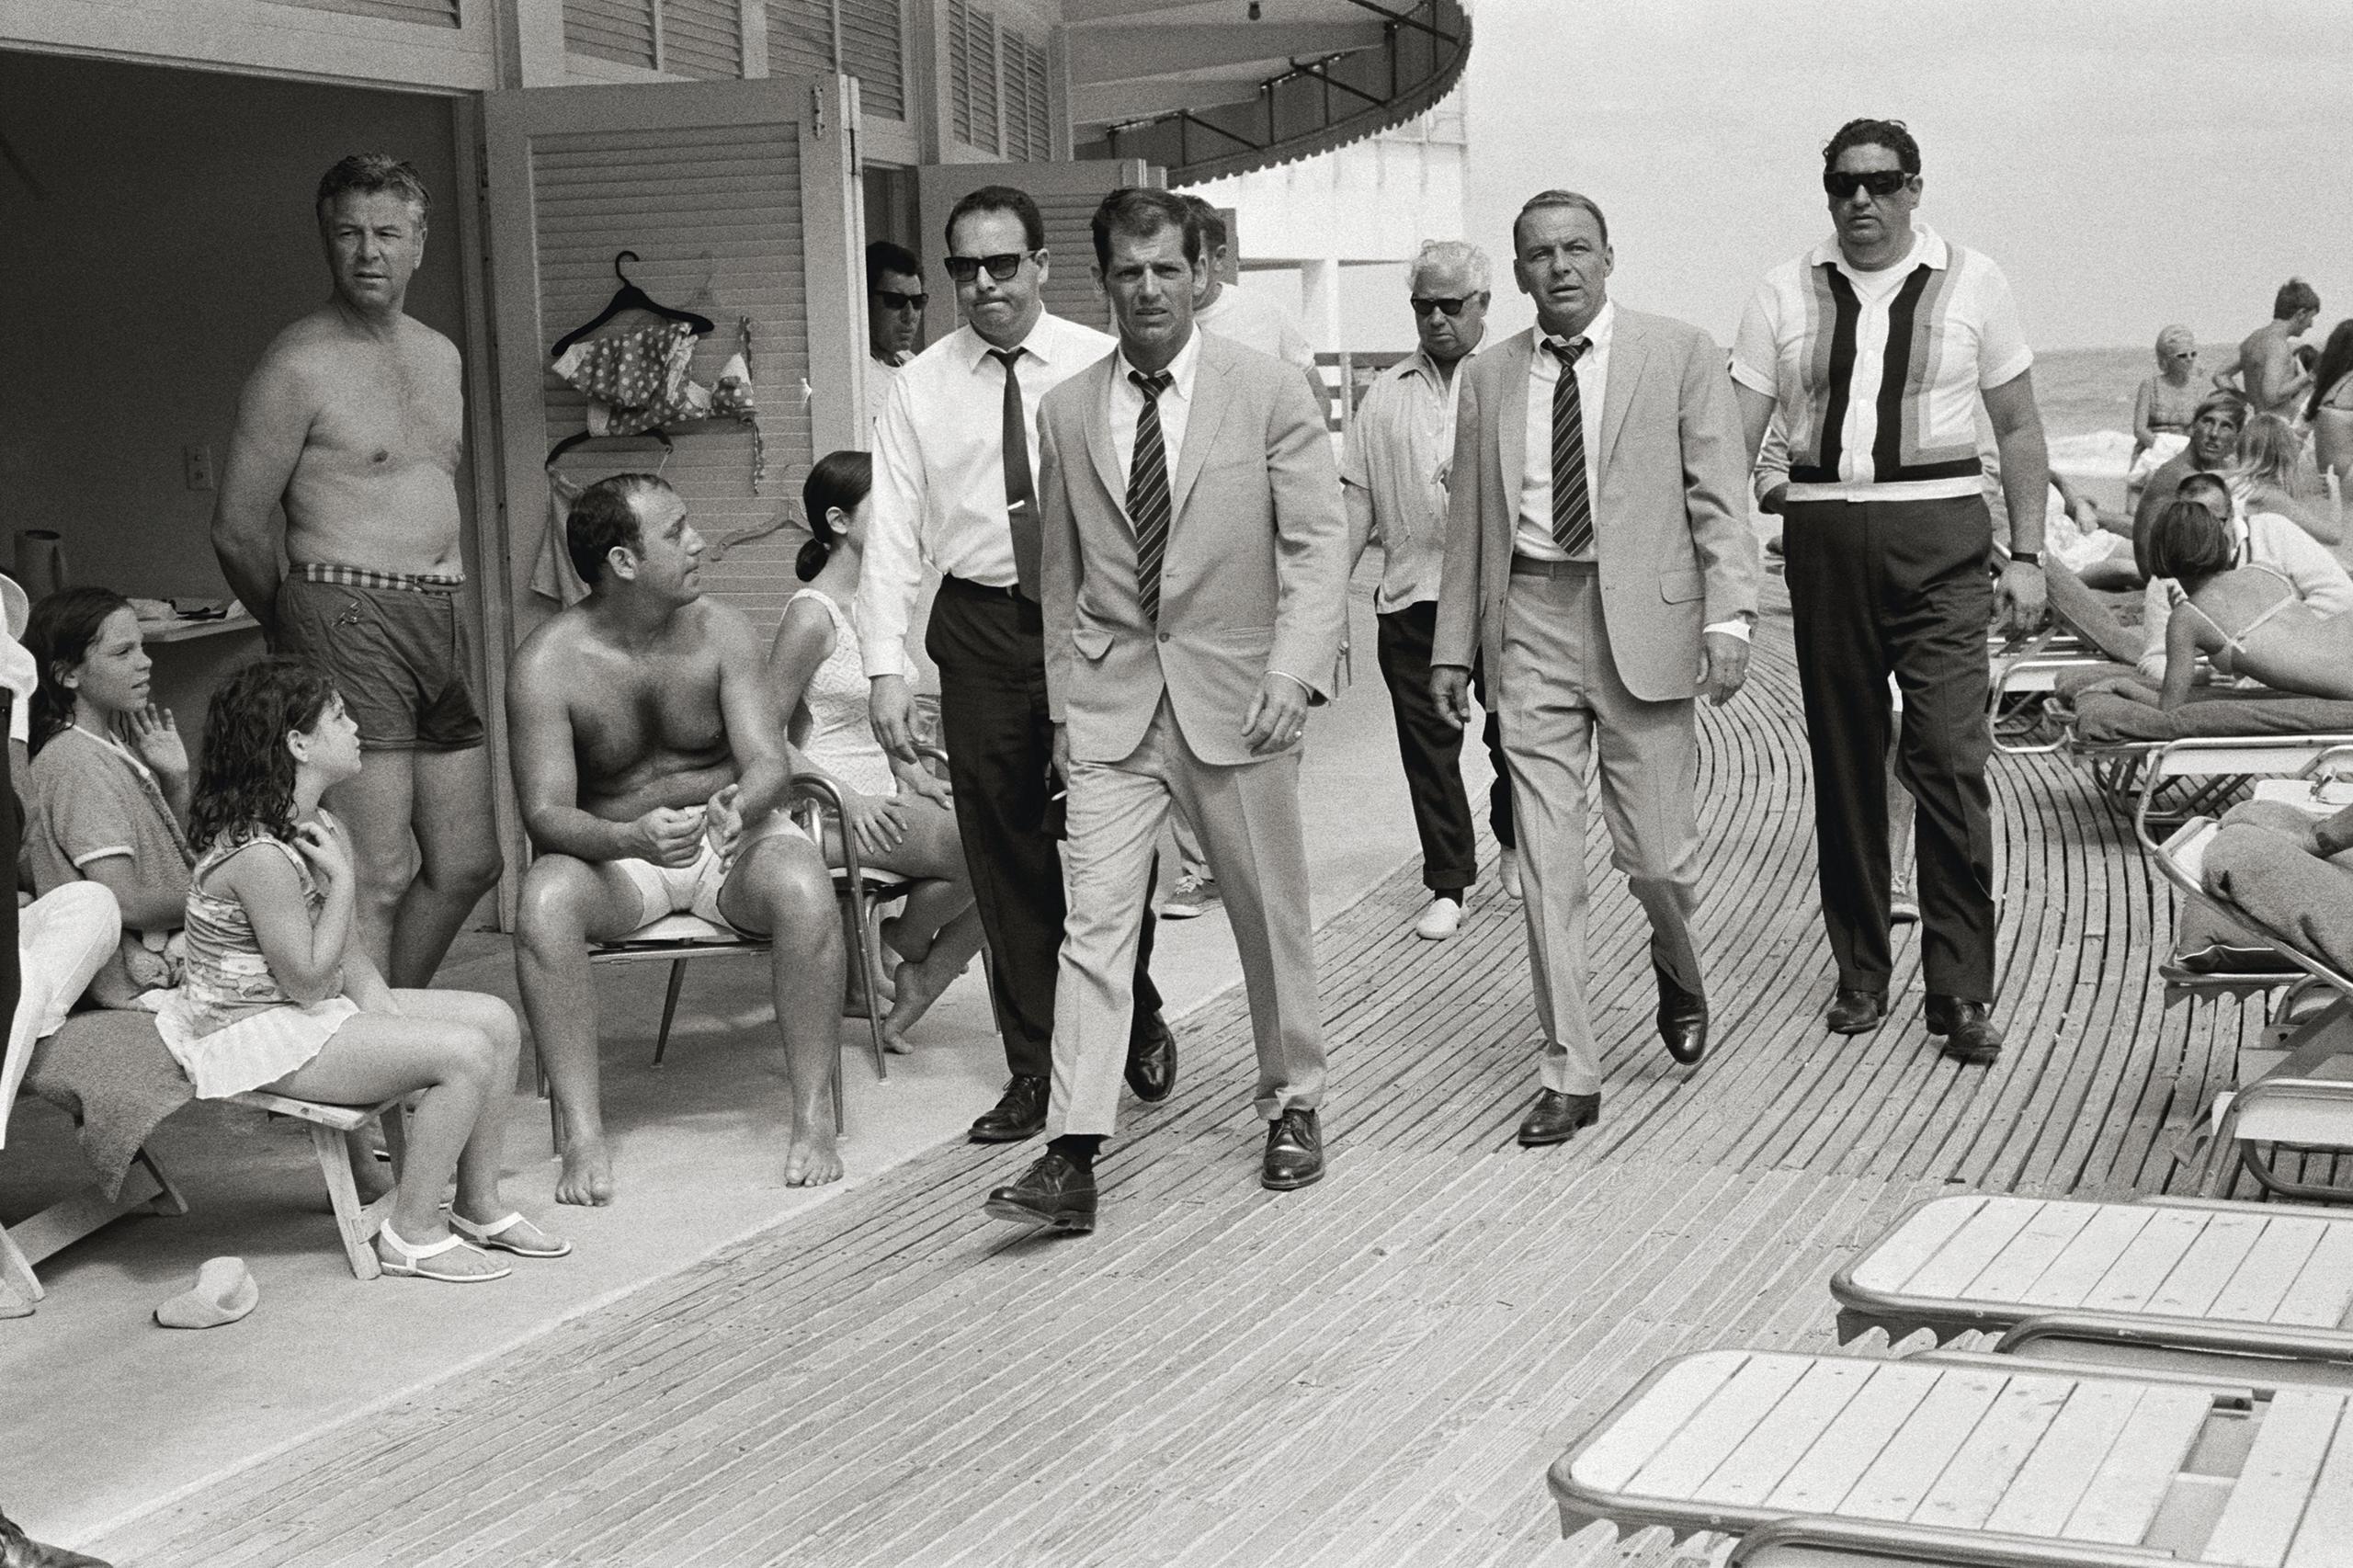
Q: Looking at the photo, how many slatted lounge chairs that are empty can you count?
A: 2